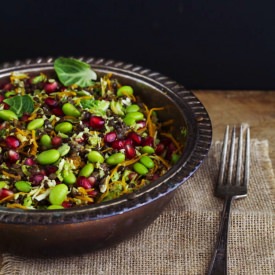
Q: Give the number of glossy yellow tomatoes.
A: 0